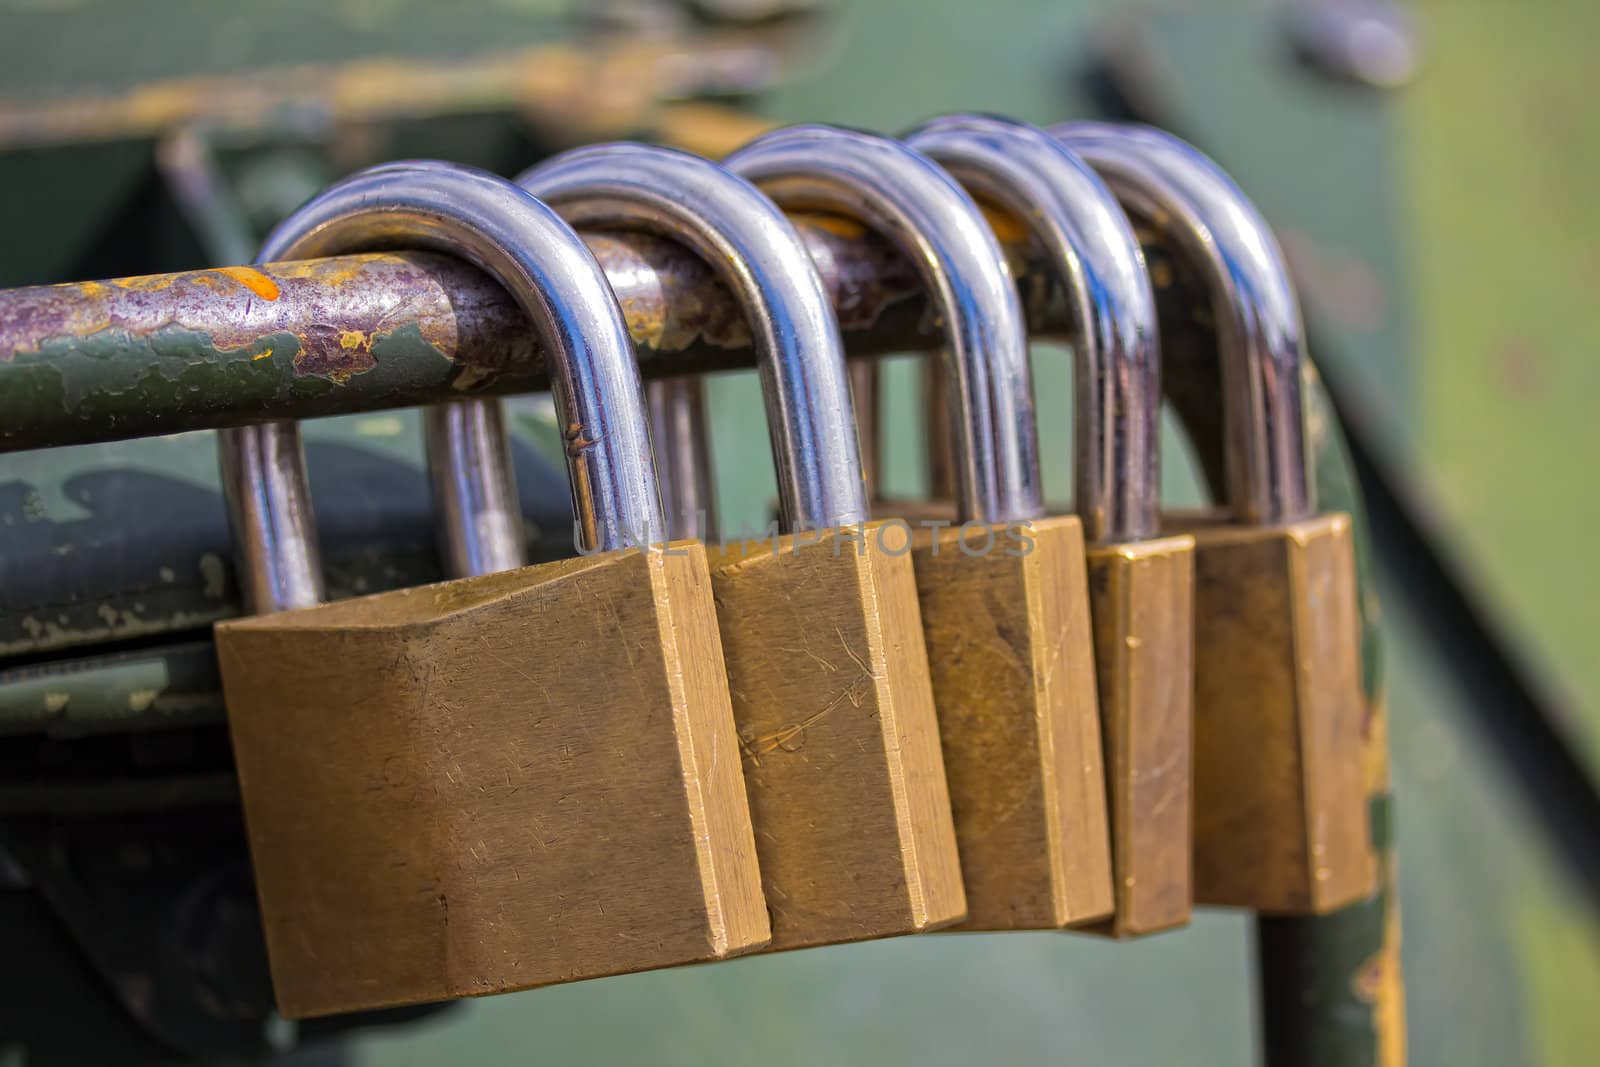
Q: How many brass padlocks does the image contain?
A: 5